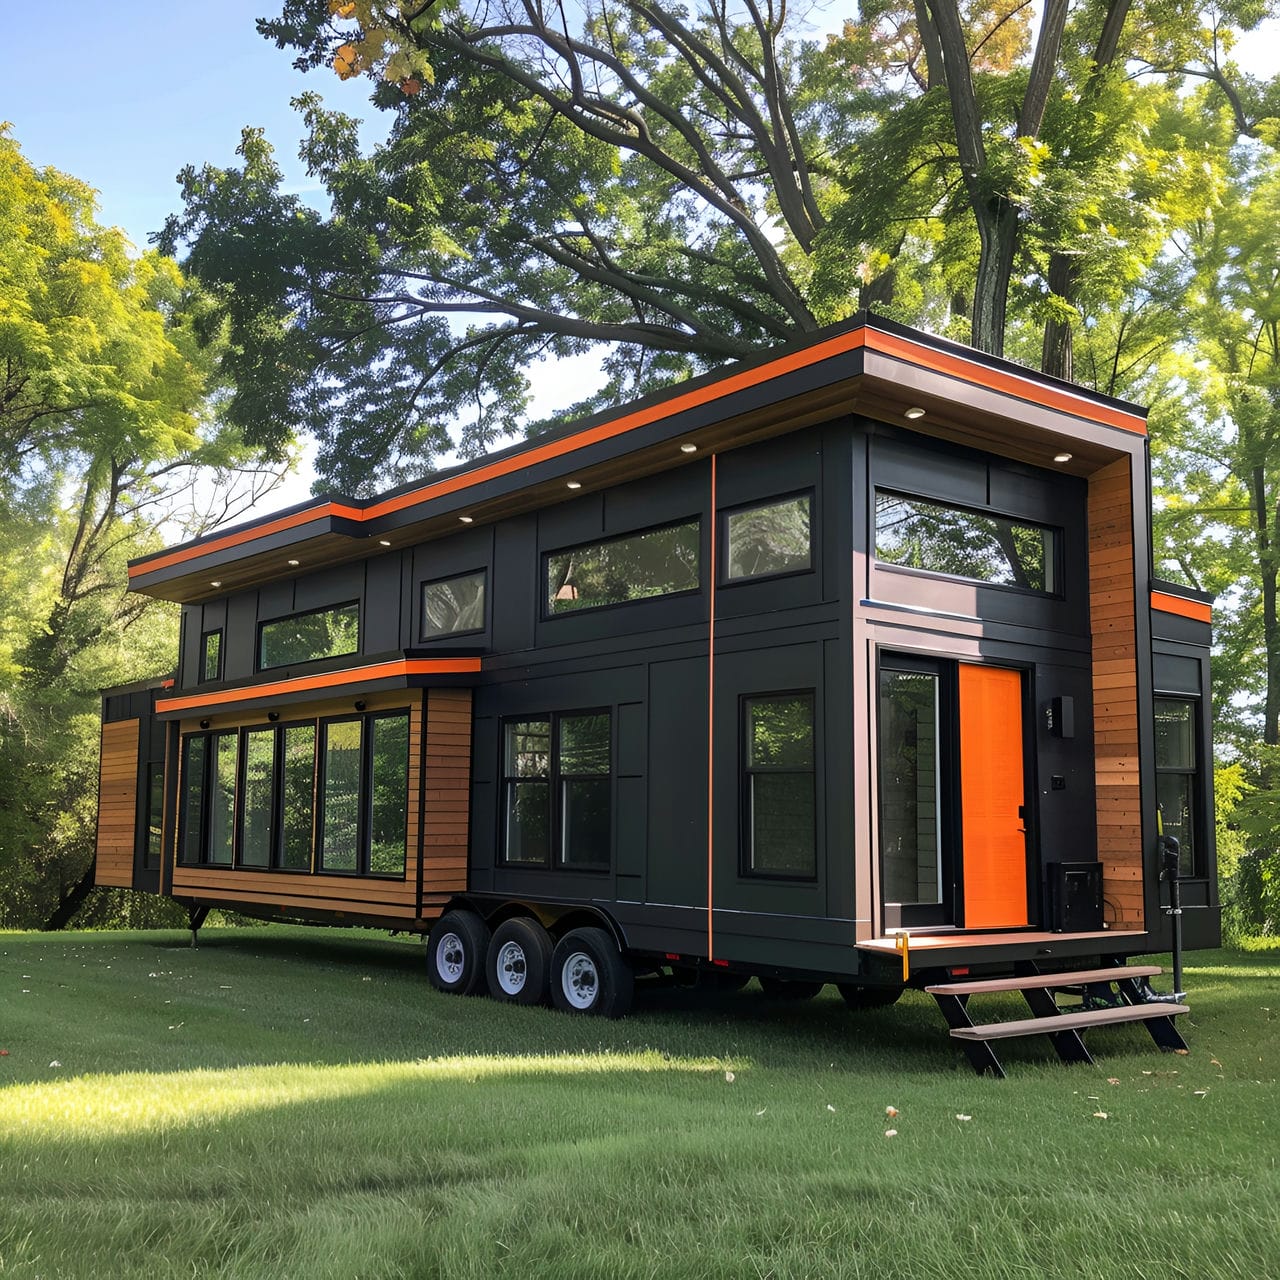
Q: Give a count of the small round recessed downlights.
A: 8